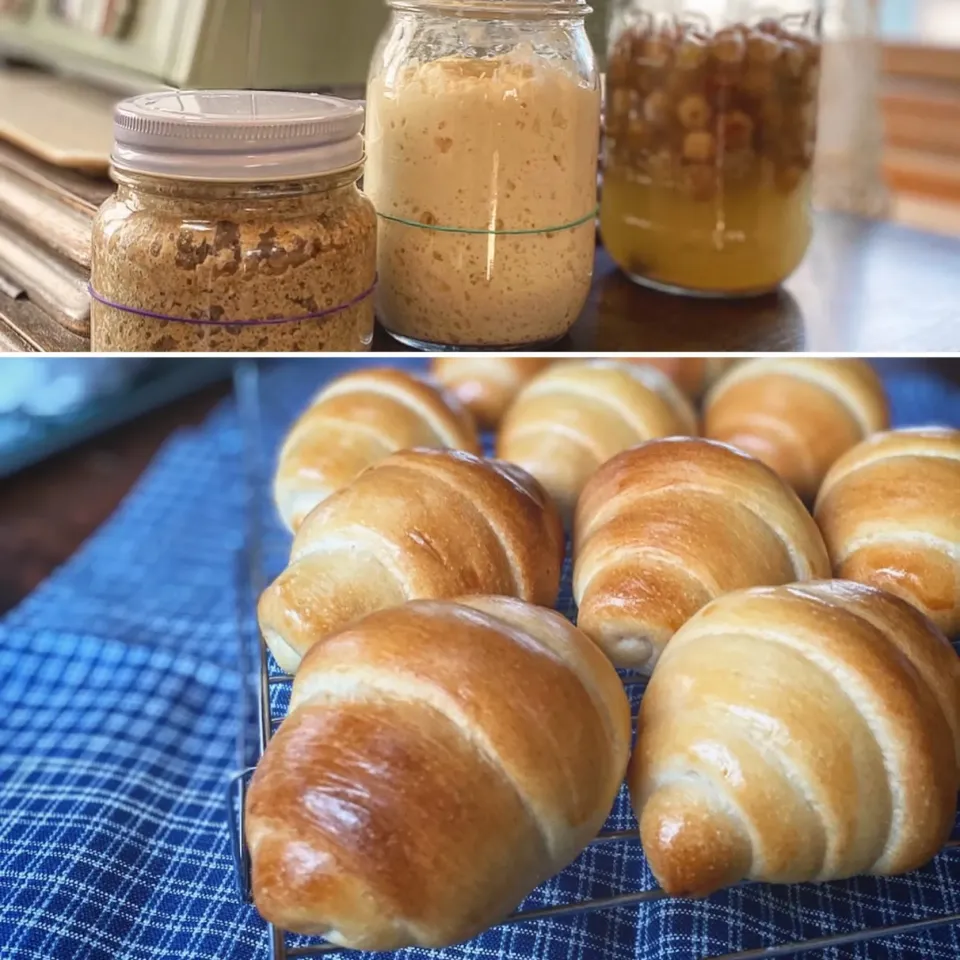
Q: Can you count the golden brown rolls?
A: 10